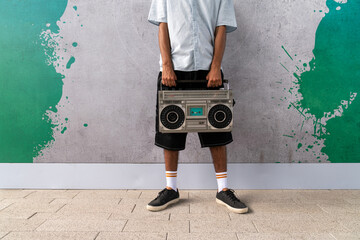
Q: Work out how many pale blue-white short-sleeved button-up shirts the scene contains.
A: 1